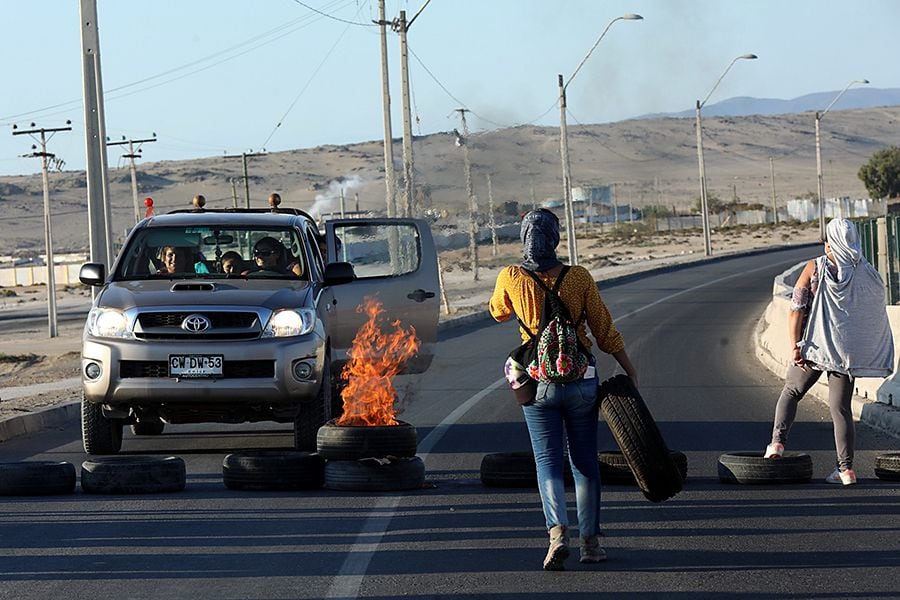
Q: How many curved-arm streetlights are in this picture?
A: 3